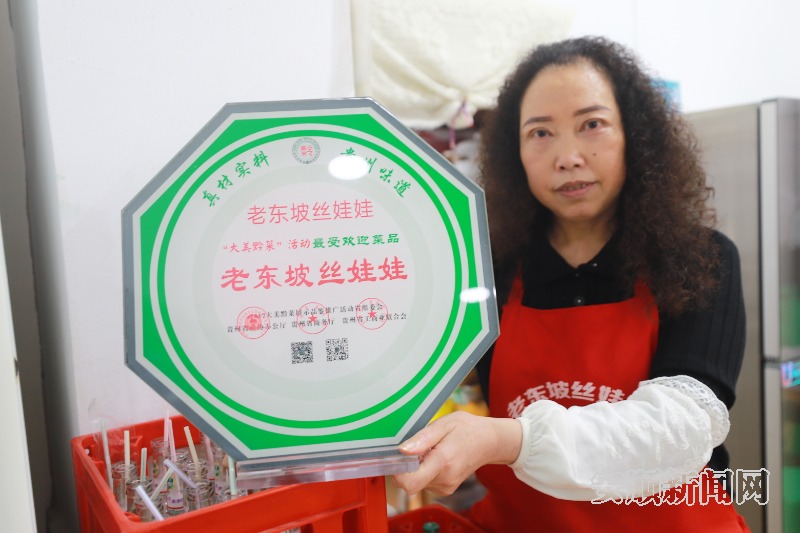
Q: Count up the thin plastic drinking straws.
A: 11